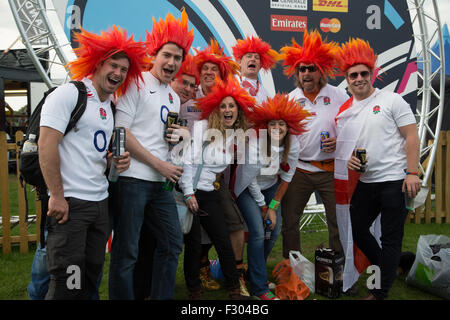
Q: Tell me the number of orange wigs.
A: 9